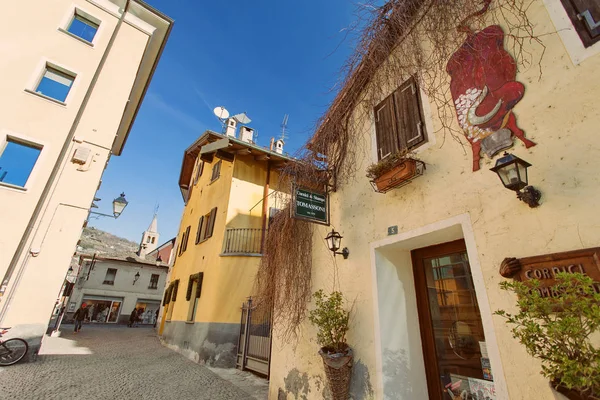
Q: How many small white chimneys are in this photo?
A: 3